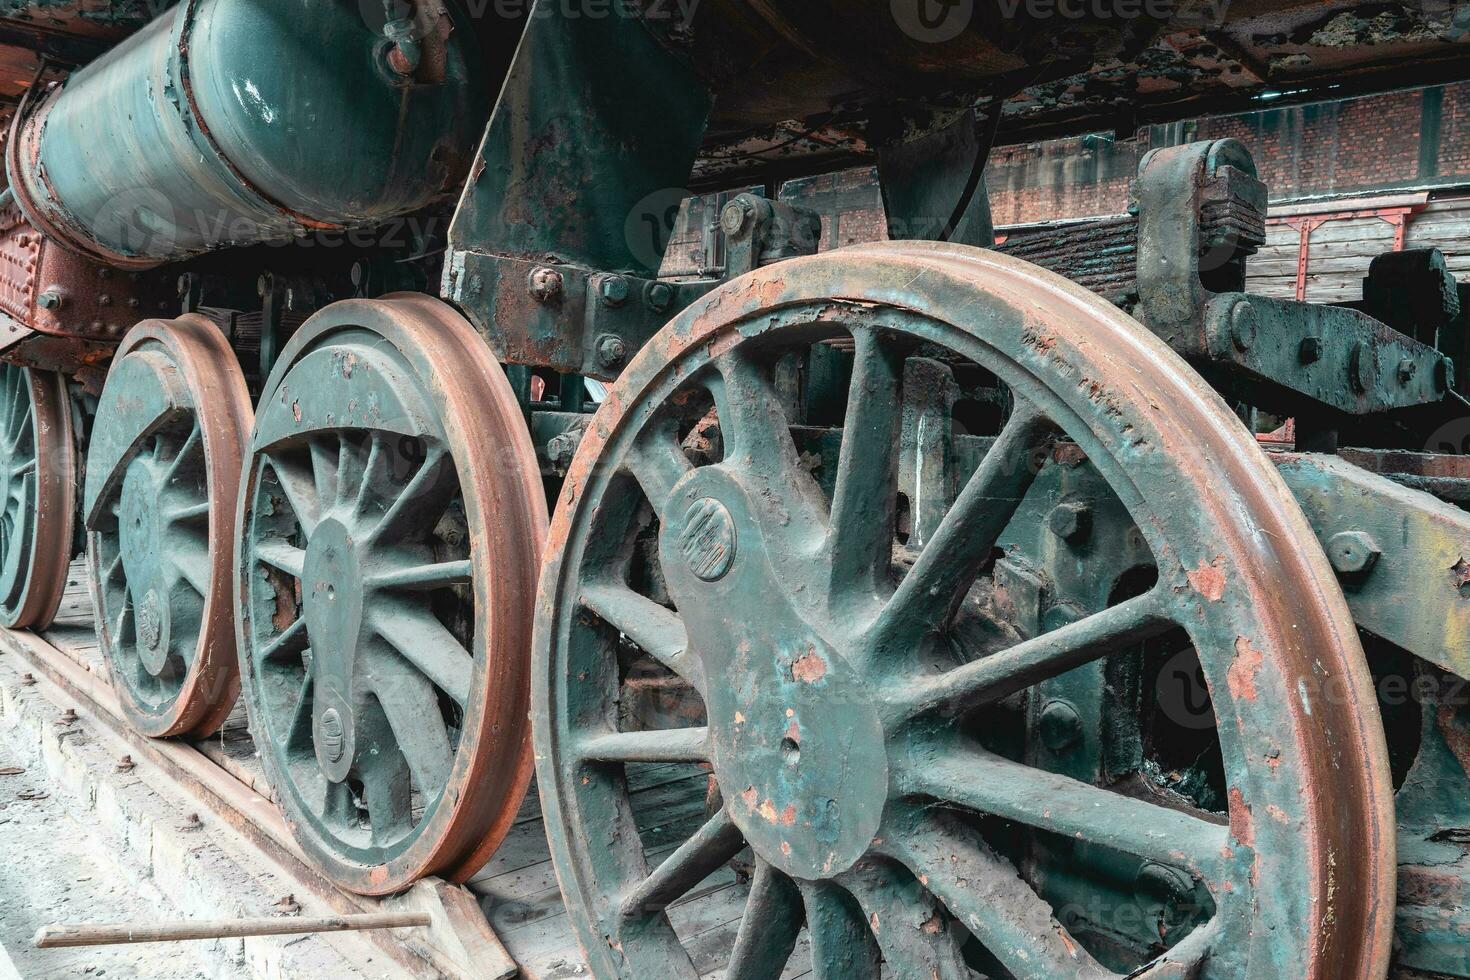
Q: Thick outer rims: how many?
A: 4